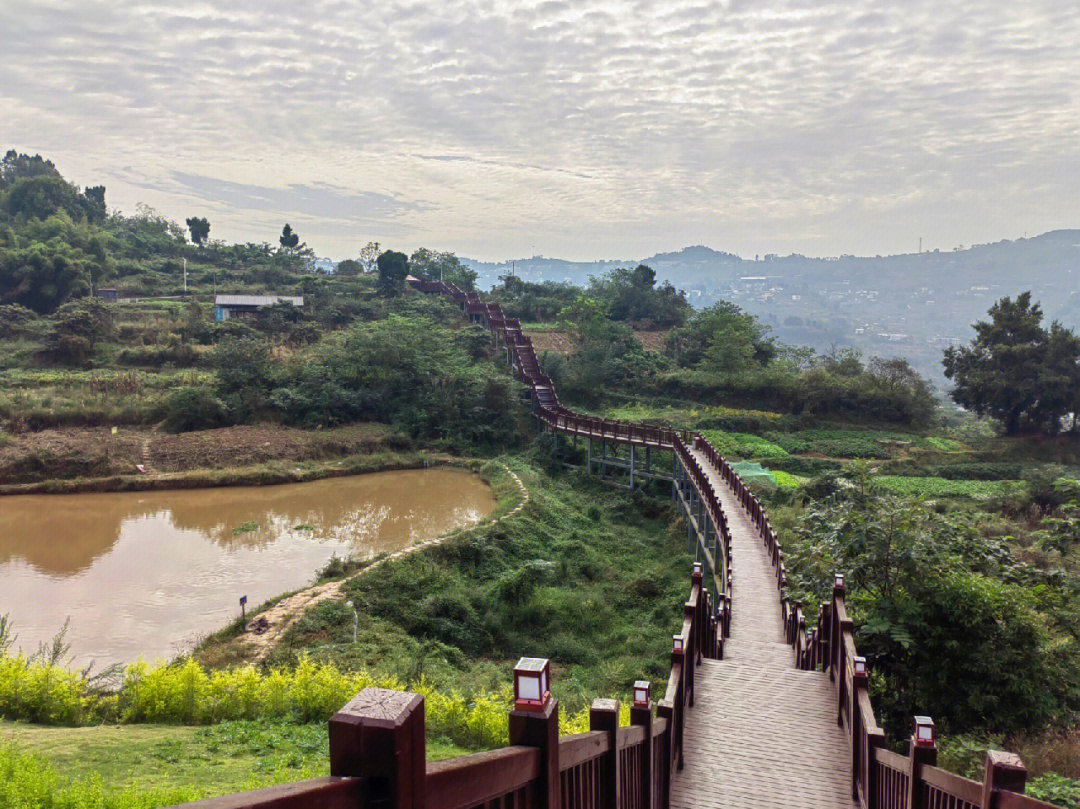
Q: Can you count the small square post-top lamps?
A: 7